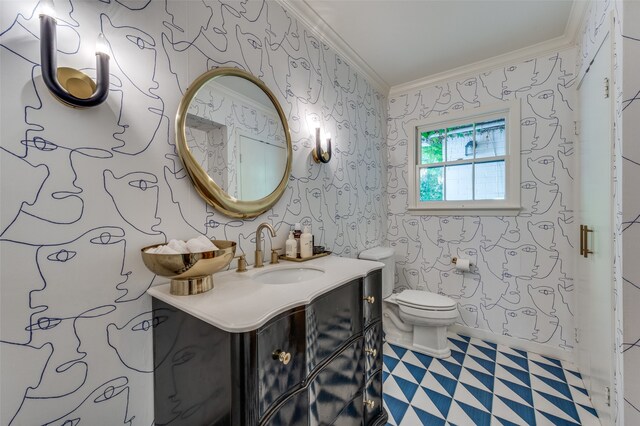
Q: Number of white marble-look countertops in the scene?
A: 1